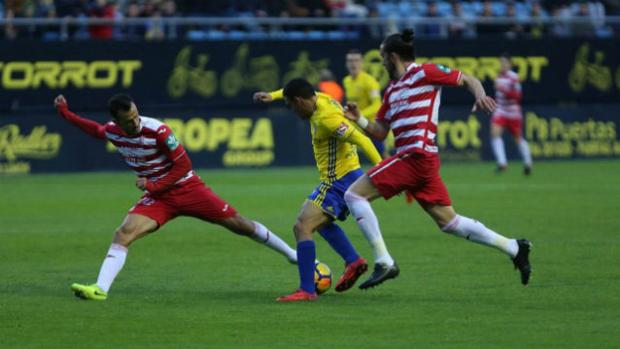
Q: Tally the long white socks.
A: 6